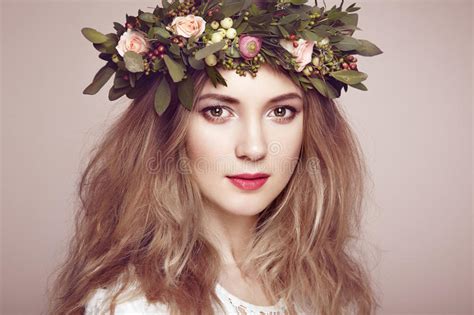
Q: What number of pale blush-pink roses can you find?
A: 3